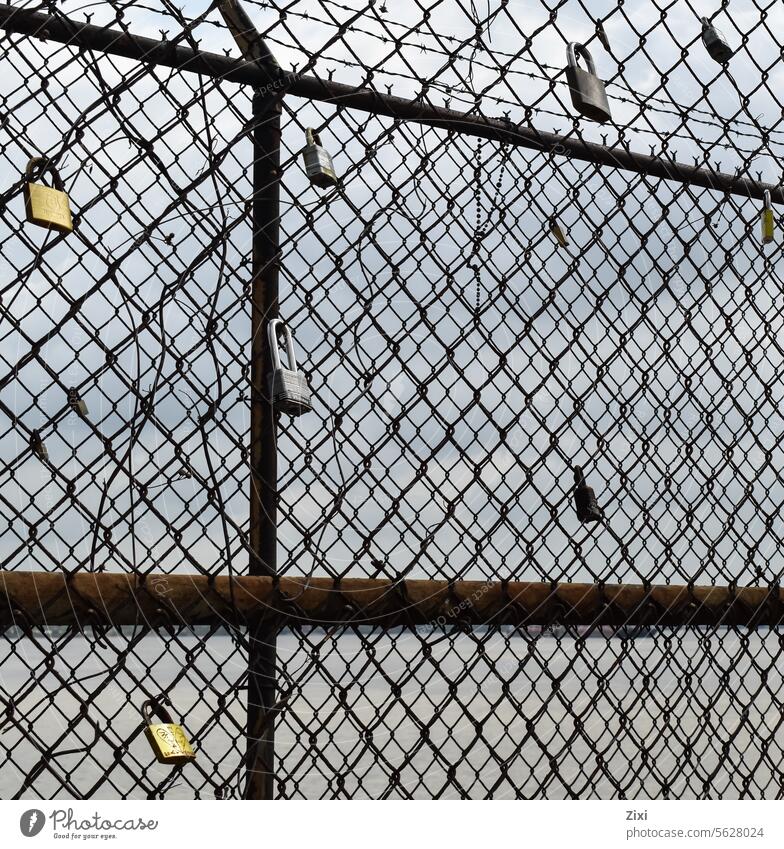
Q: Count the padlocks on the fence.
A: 12